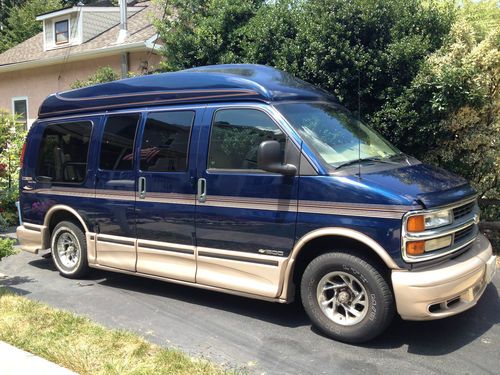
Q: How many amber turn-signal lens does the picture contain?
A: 2